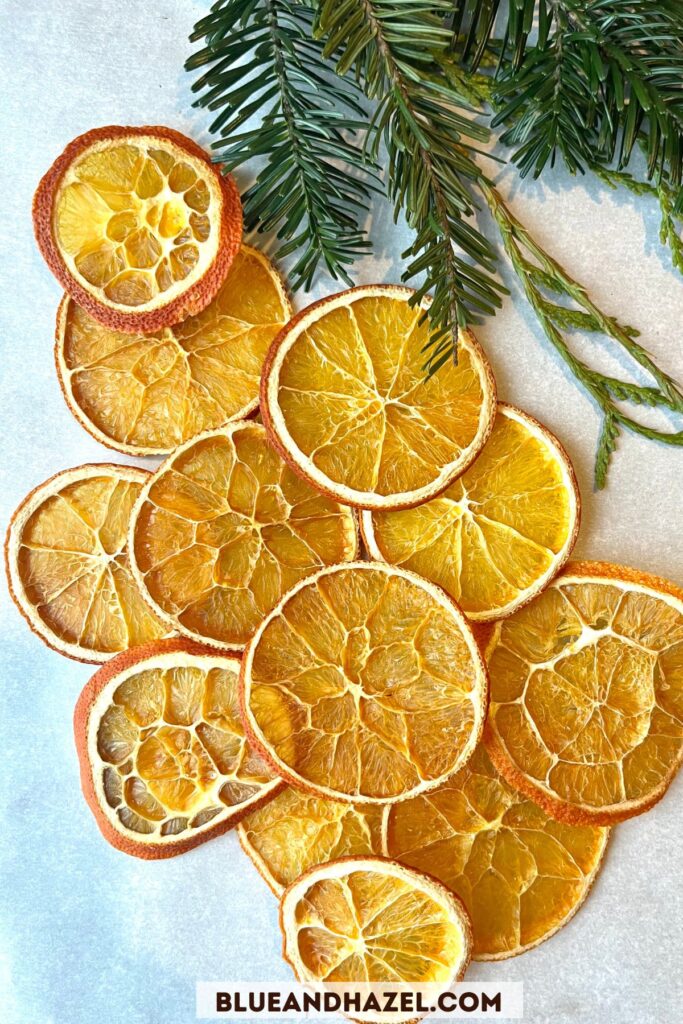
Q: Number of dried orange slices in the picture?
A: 12